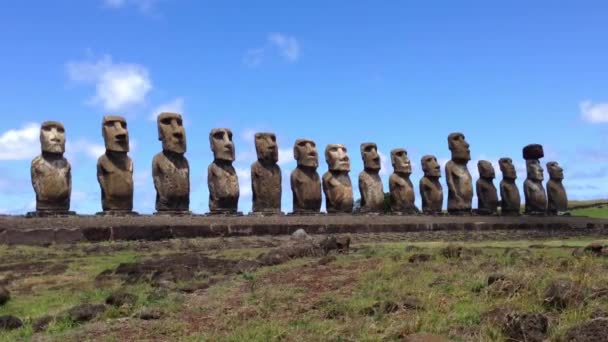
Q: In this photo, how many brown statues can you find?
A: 15